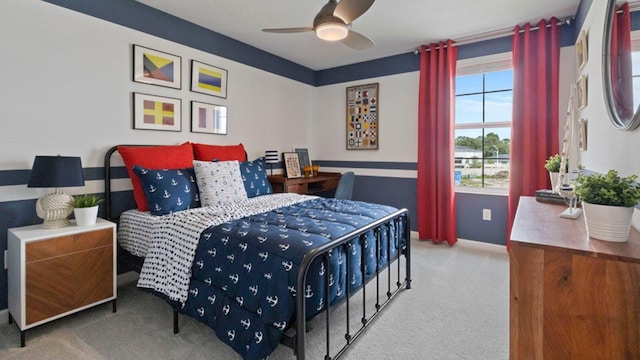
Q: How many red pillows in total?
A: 2